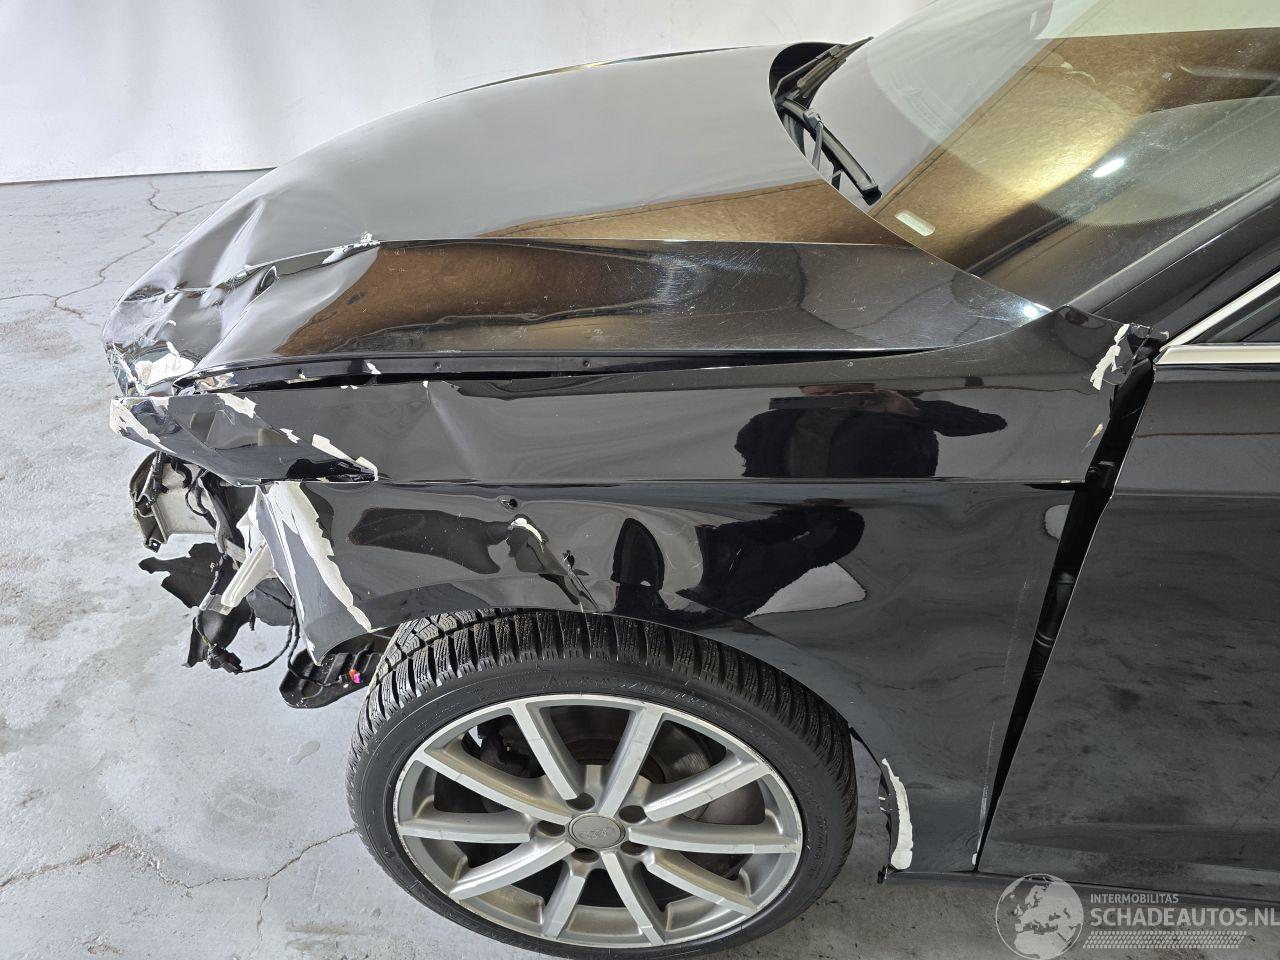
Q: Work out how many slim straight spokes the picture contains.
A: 10